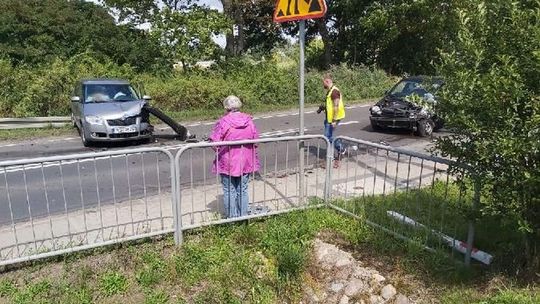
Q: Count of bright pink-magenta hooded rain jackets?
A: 1